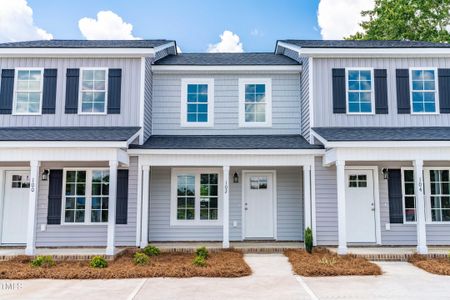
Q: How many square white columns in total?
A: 7